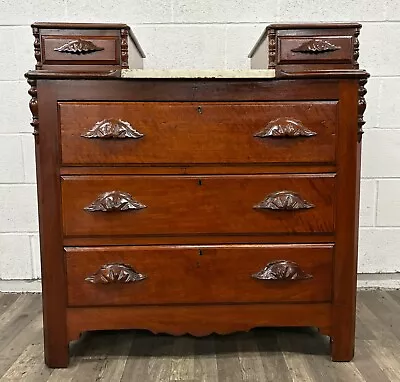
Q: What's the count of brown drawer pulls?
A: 8